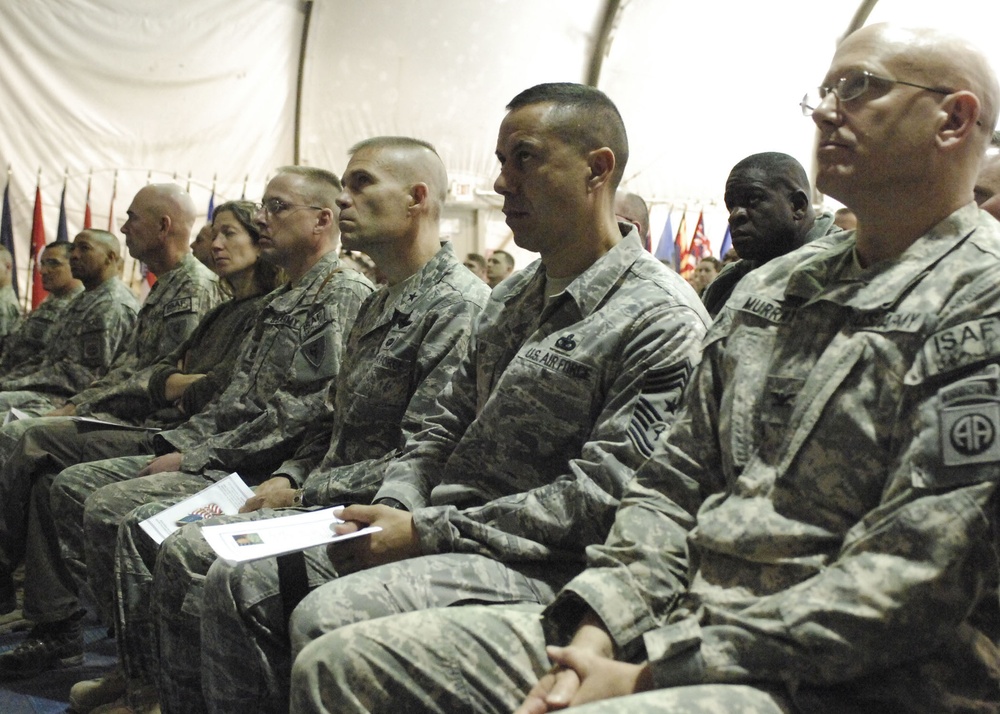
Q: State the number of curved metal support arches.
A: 3